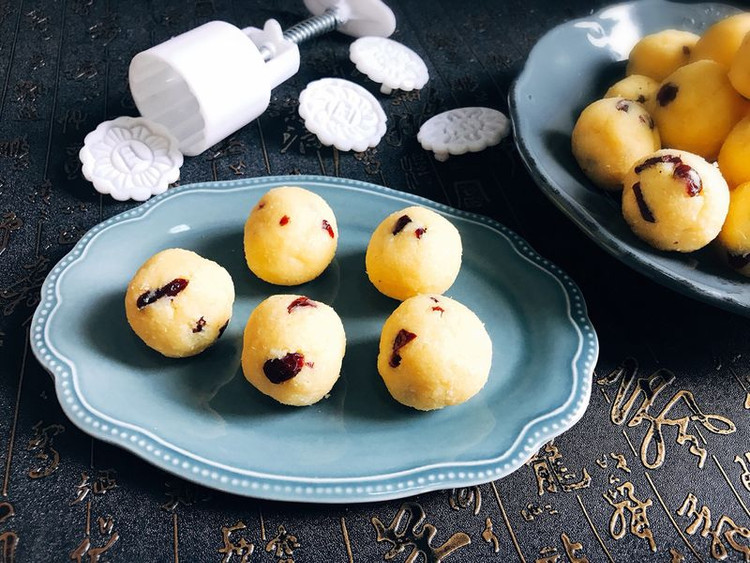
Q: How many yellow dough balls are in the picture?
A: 14